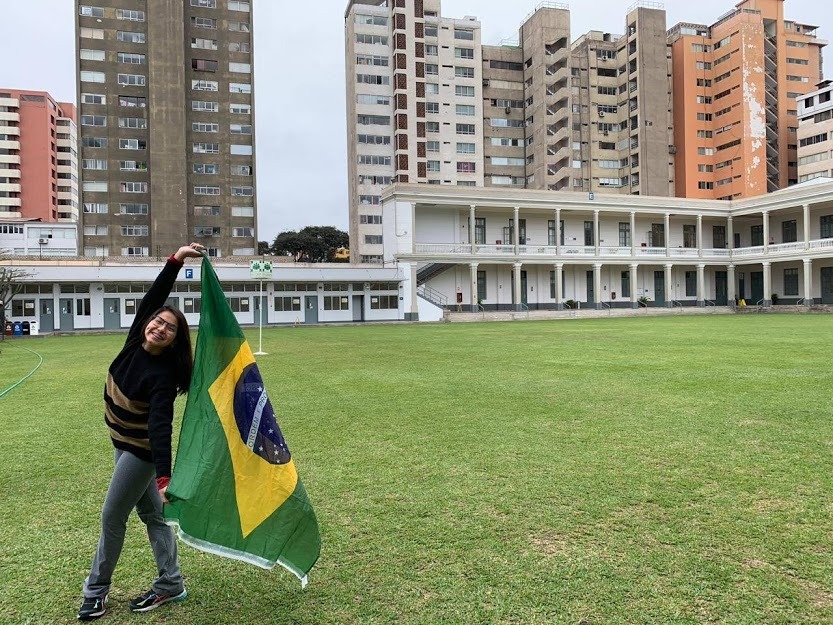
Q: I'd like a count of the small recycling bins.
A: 4